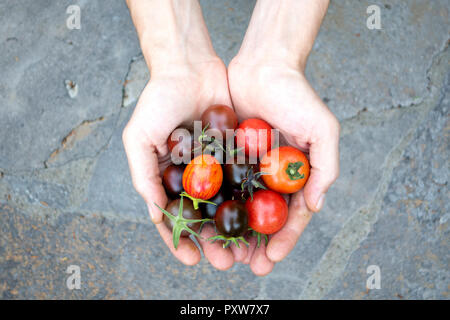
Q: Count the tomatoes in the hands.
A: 11